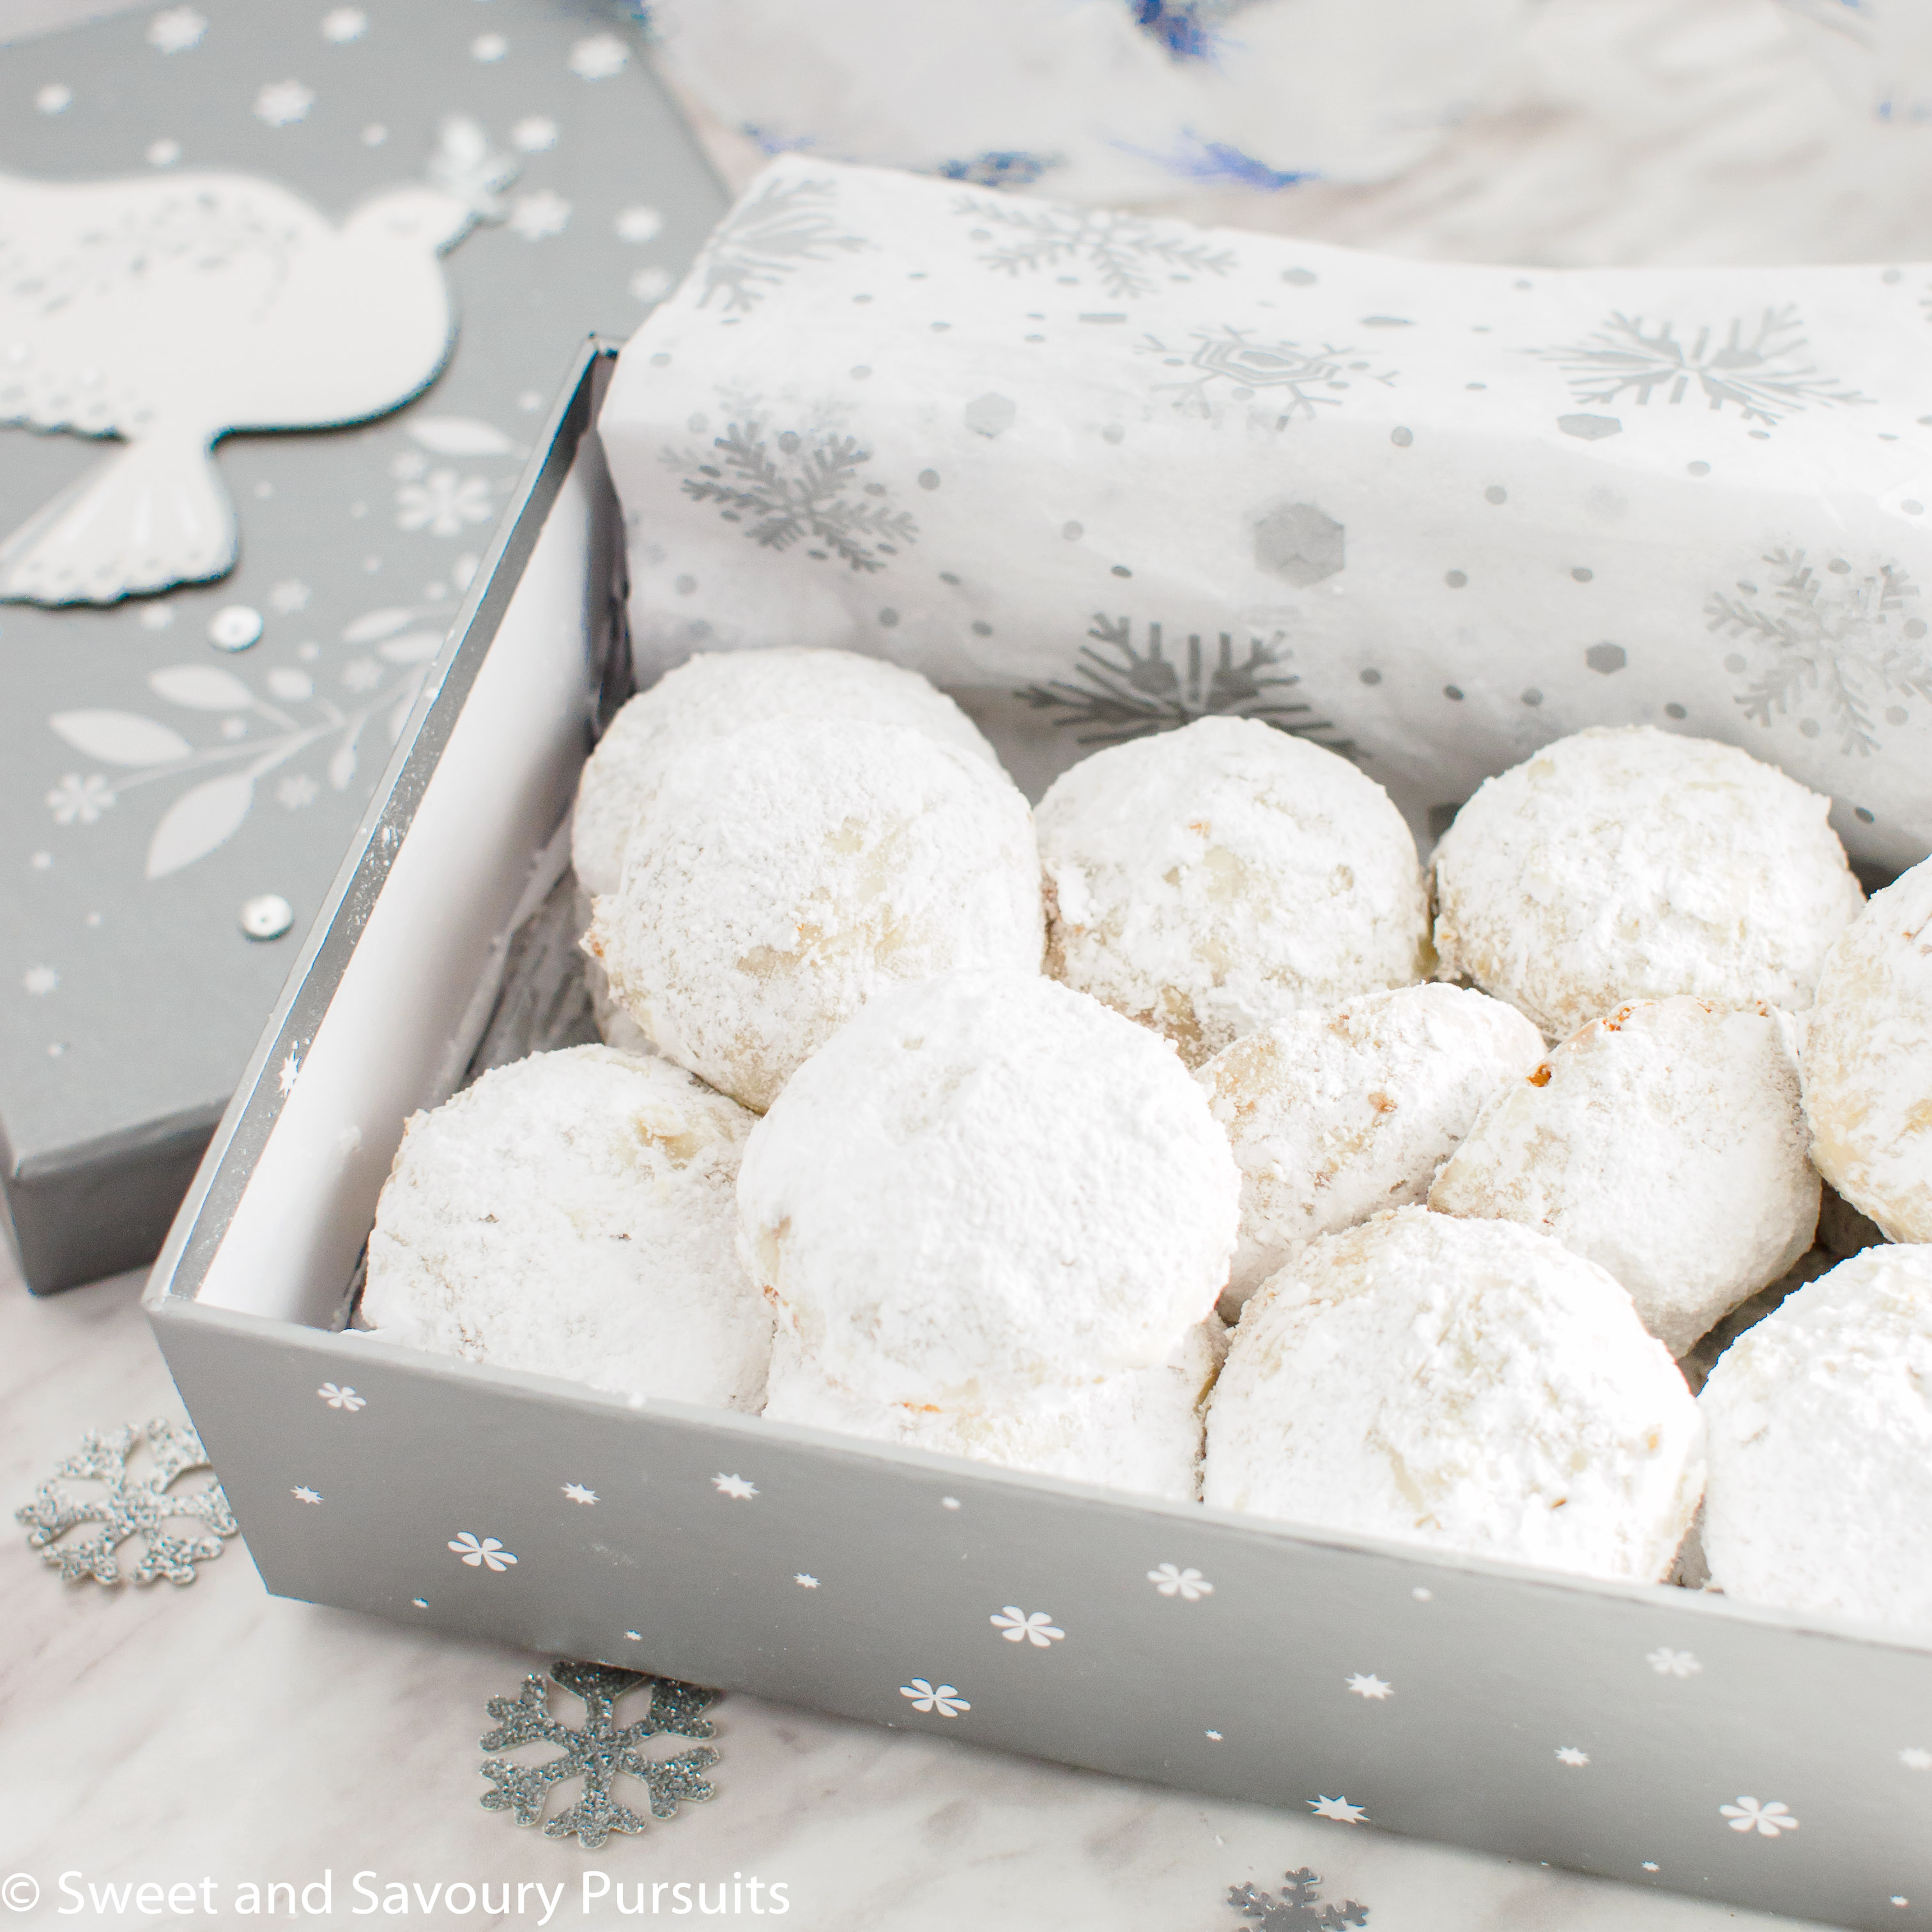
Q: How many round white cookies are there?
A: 12